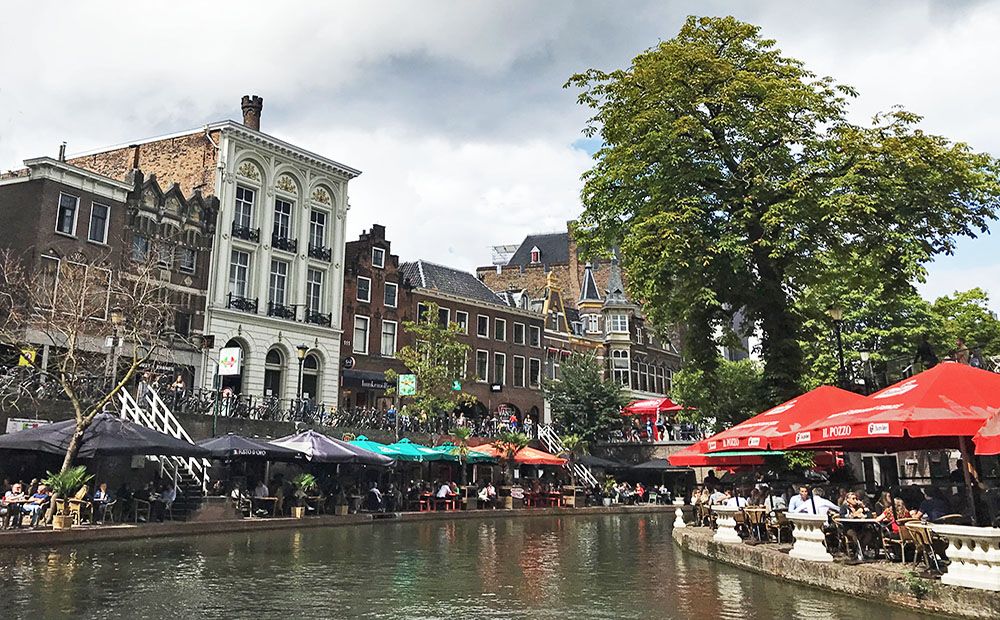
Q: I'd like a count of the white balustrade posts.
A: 4